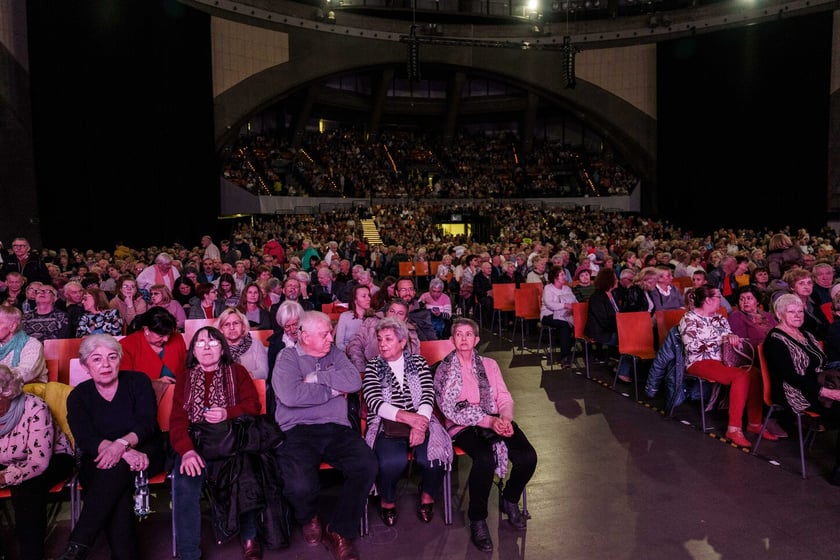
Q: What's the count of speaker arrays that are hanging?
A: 2